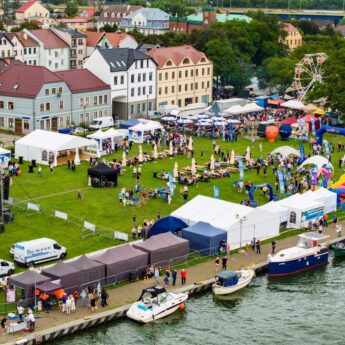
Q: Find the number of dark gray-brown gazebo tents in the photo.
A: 5